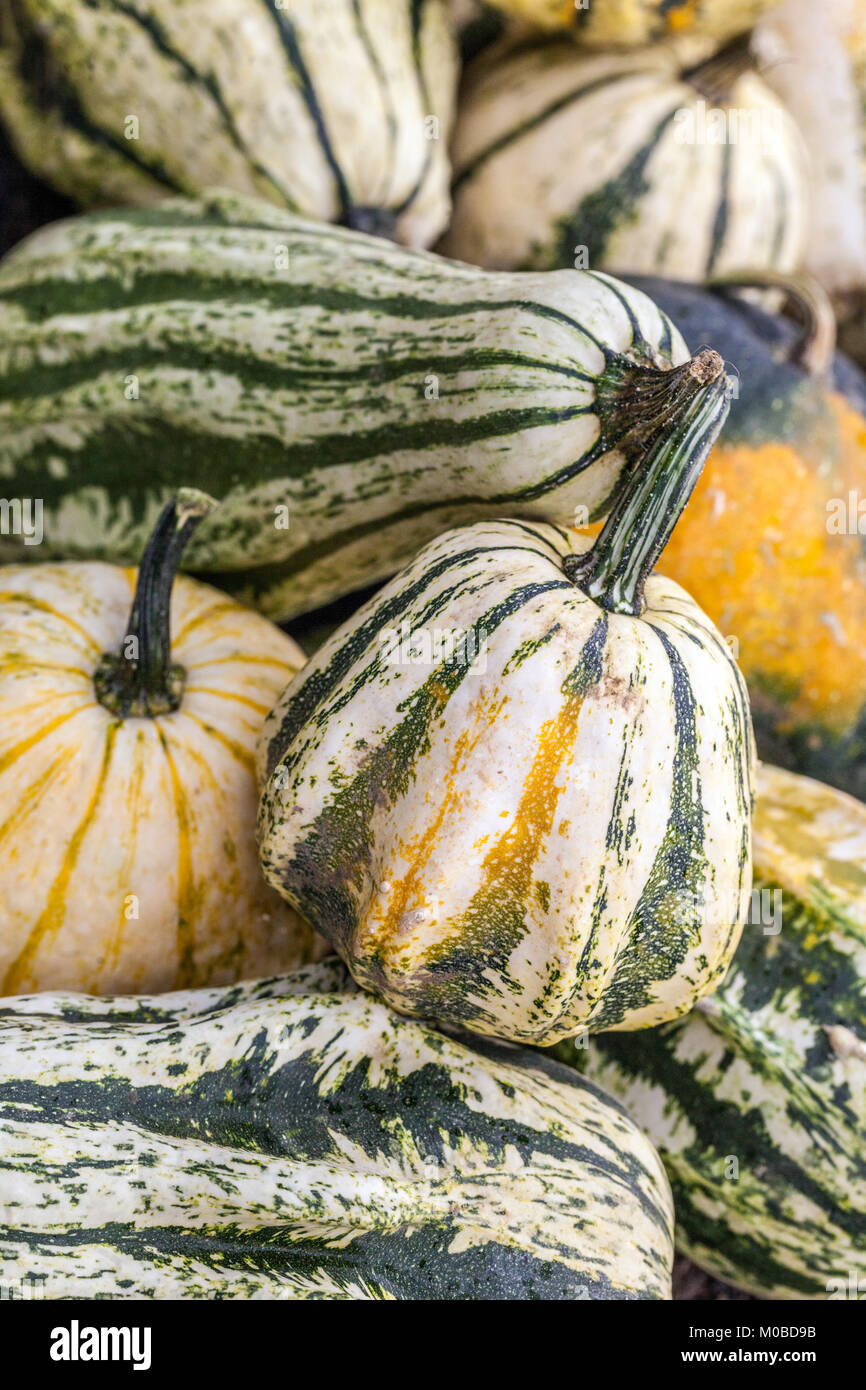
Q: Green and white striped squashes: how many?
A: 6